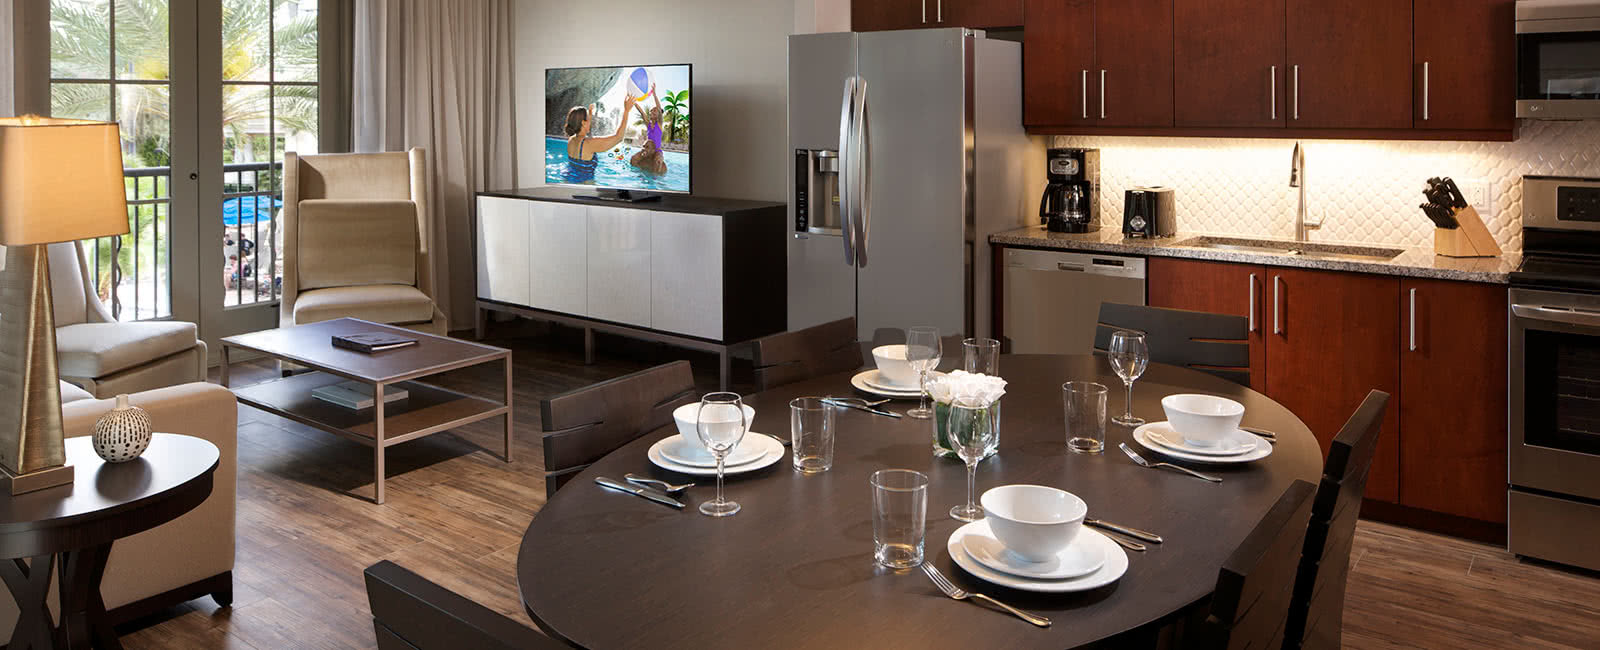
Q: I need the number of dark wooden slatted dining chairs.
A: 6